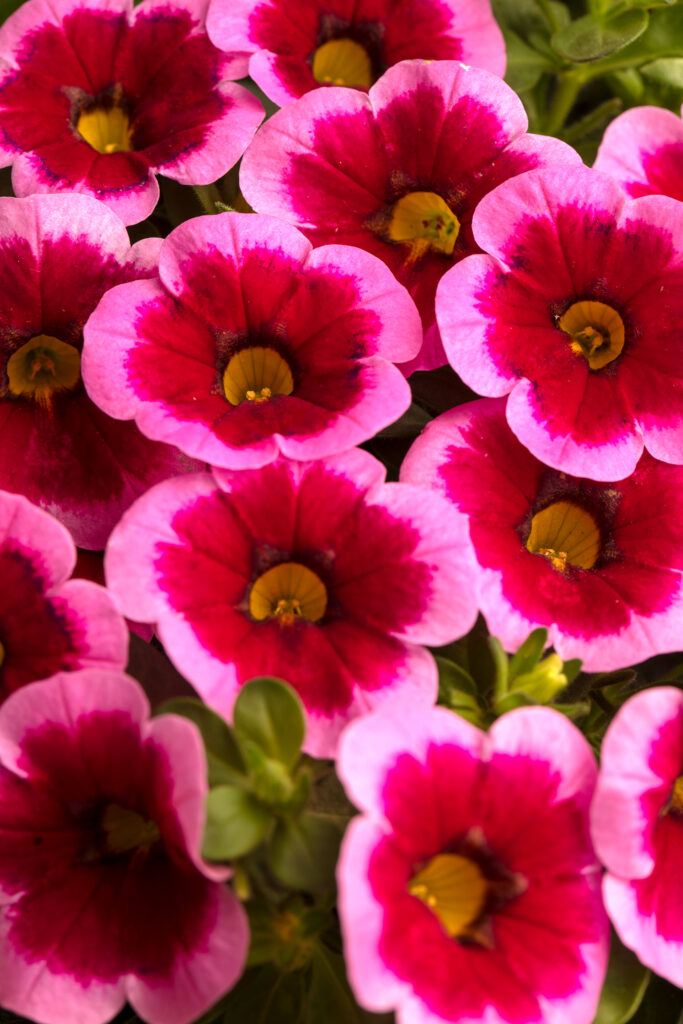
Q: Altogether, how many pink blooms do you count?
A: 13